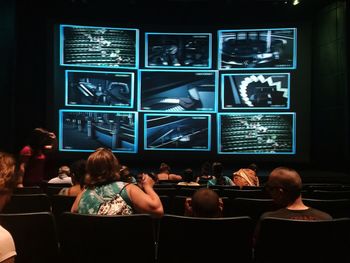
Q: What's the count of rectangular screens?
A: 9